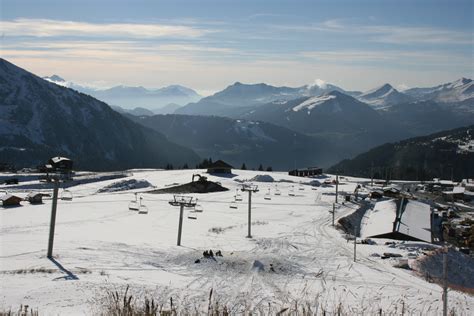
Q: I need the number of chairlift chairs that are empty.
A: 12